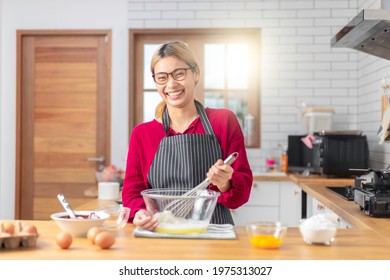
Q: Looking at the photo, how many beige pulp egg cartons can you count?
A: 1